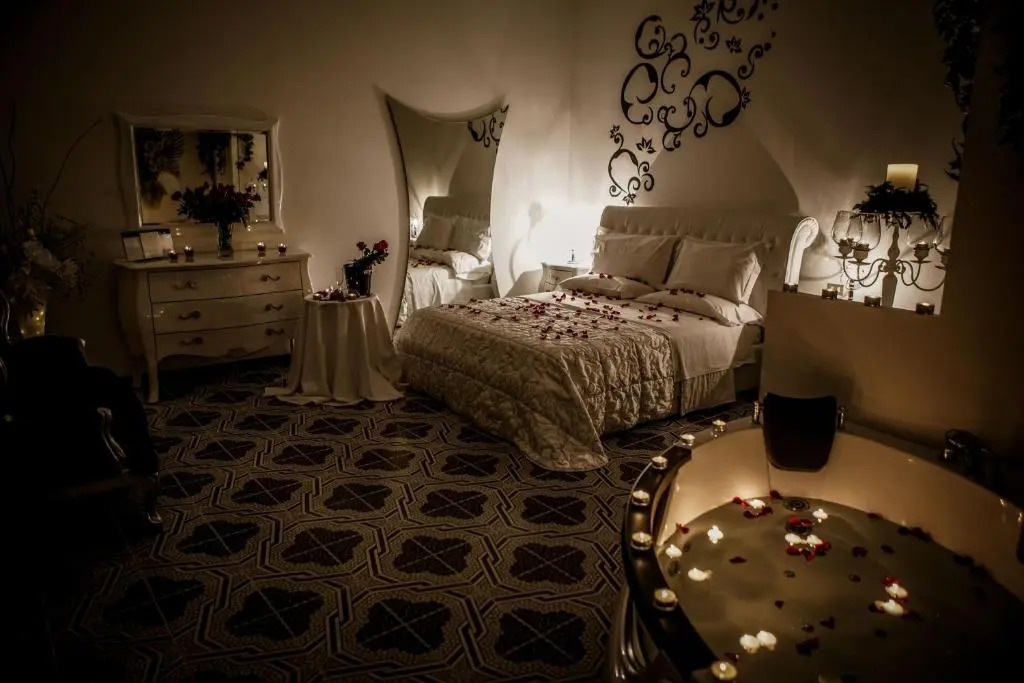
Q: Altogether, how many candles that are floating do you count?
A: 11